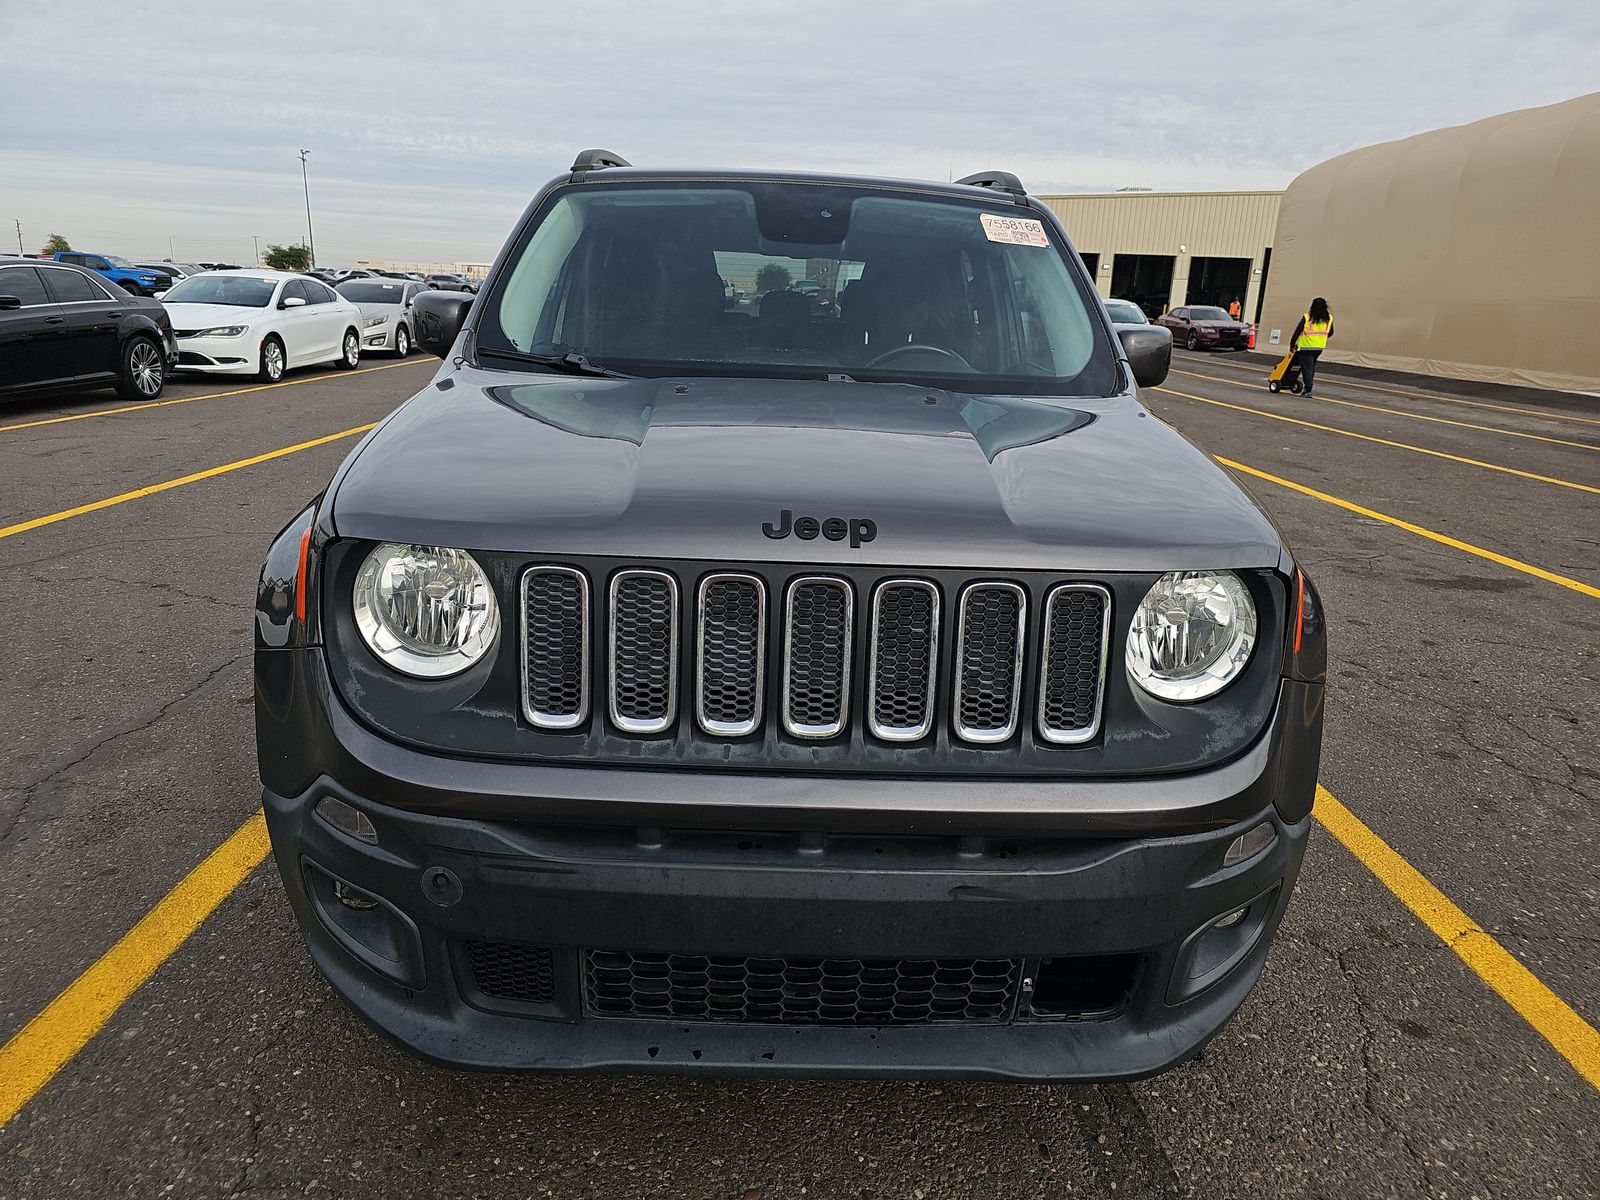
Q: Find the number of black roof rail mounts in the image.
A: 2